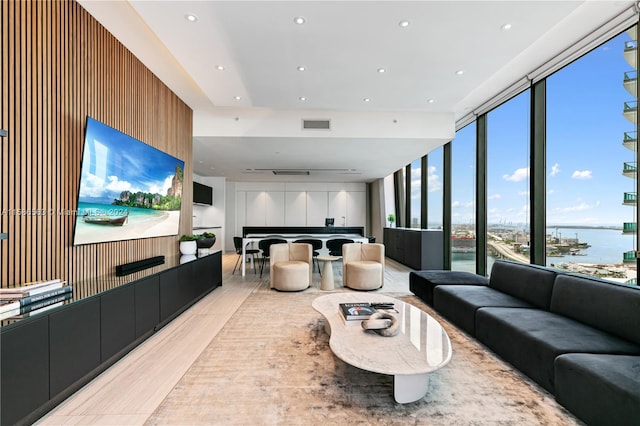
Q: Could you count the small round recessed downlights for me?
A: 12